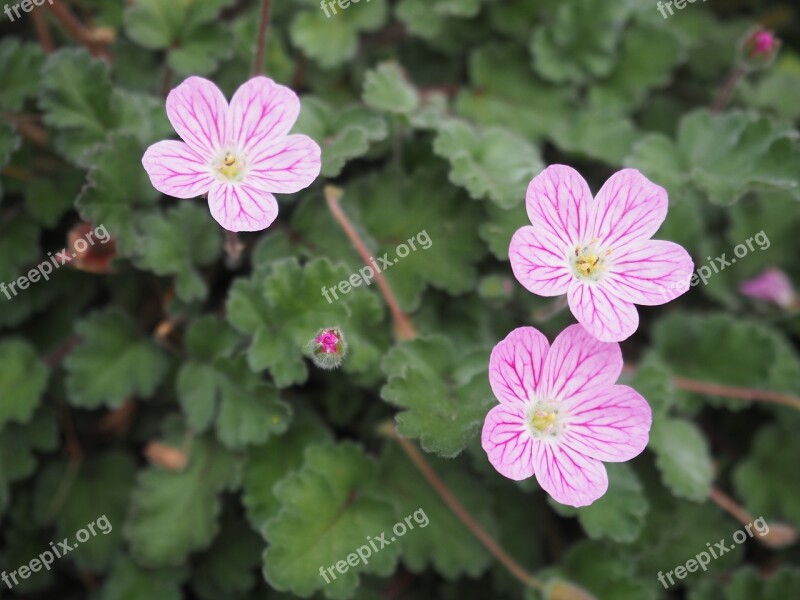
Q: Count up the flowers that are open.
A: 3